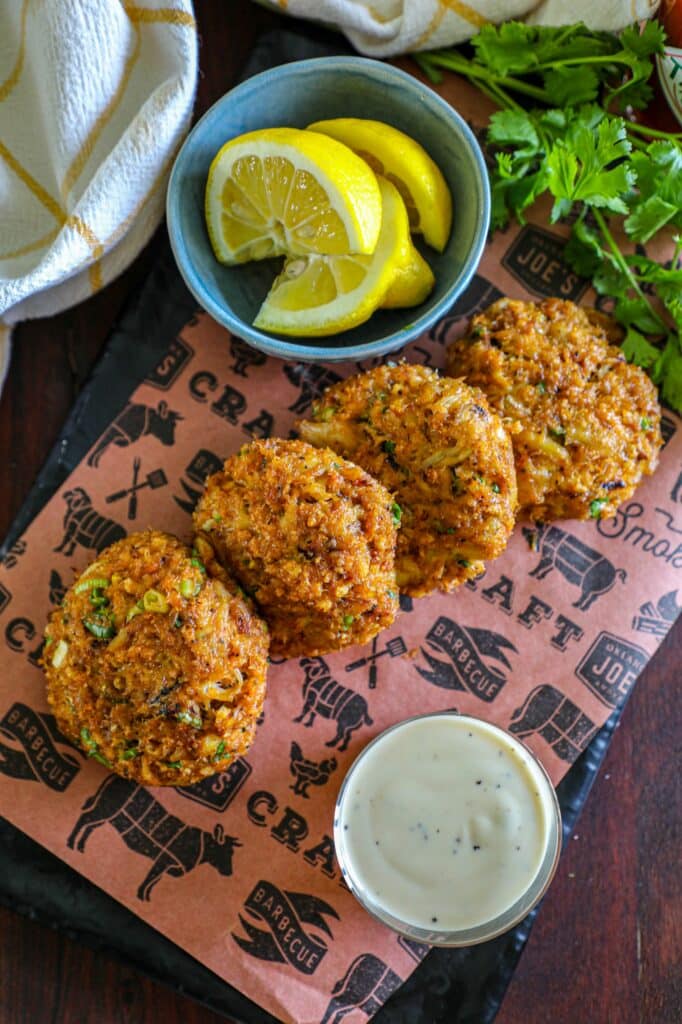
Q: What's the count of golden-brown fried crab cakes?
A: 4